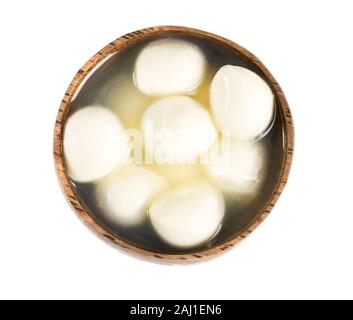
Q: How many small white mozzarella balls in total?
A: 7